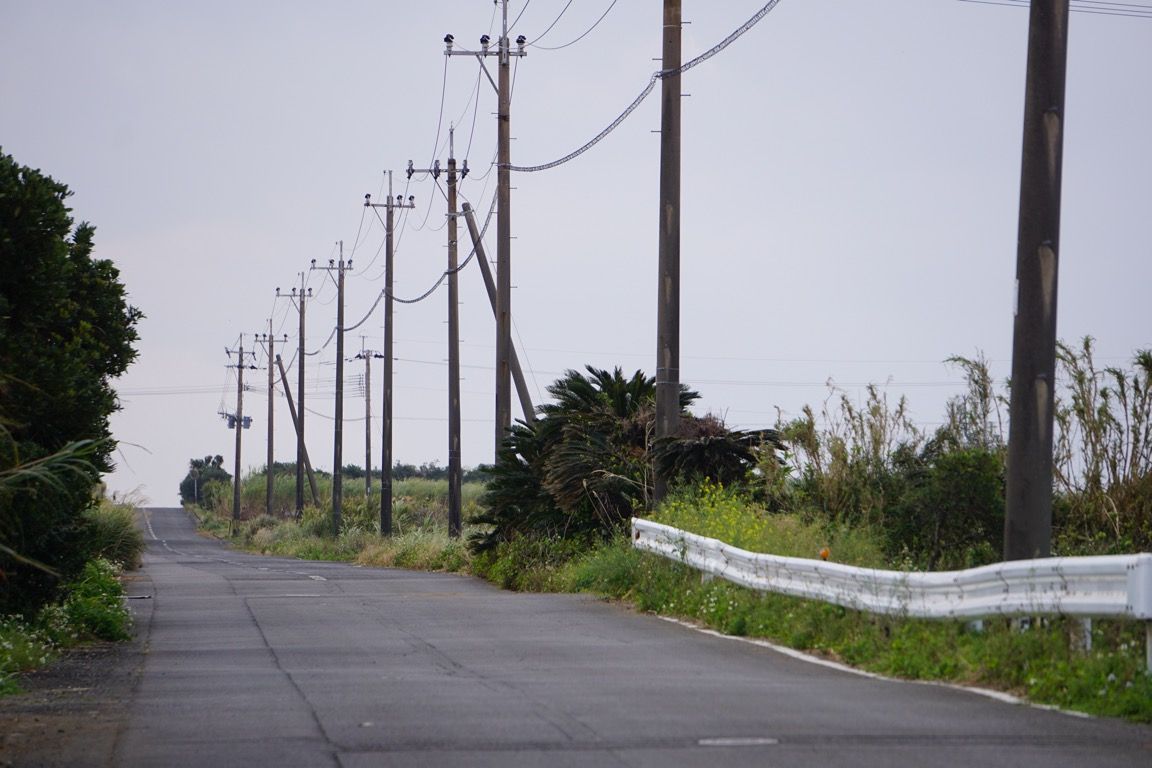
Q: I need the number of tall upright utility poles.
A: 10